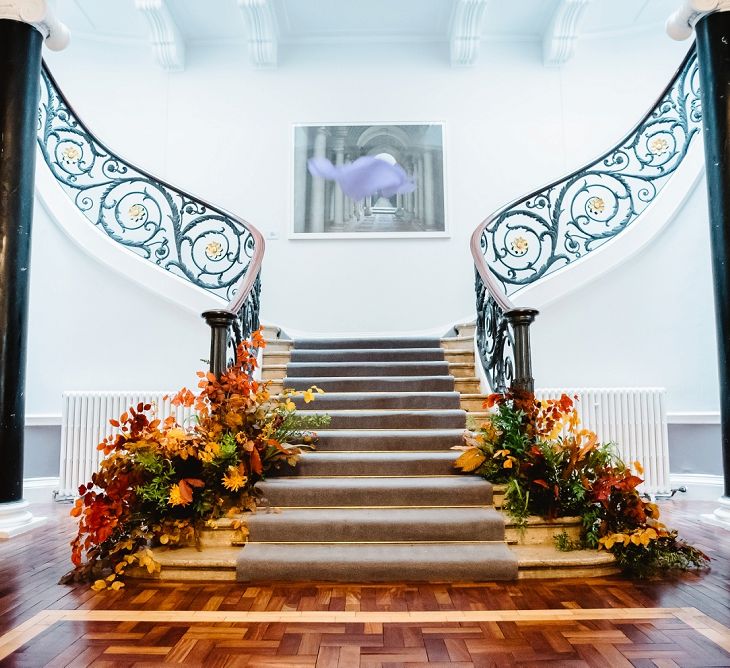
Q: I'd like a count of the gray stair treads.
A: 11